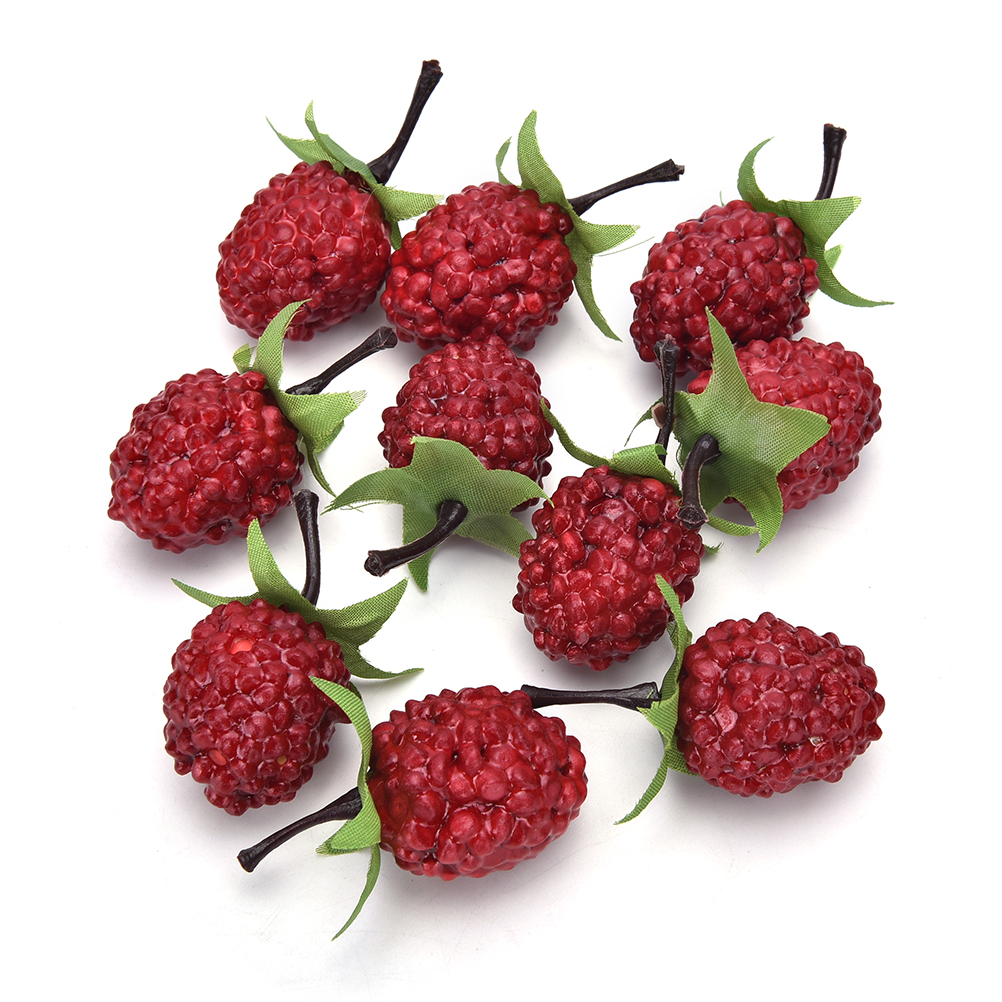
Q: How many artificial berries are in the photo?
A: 10